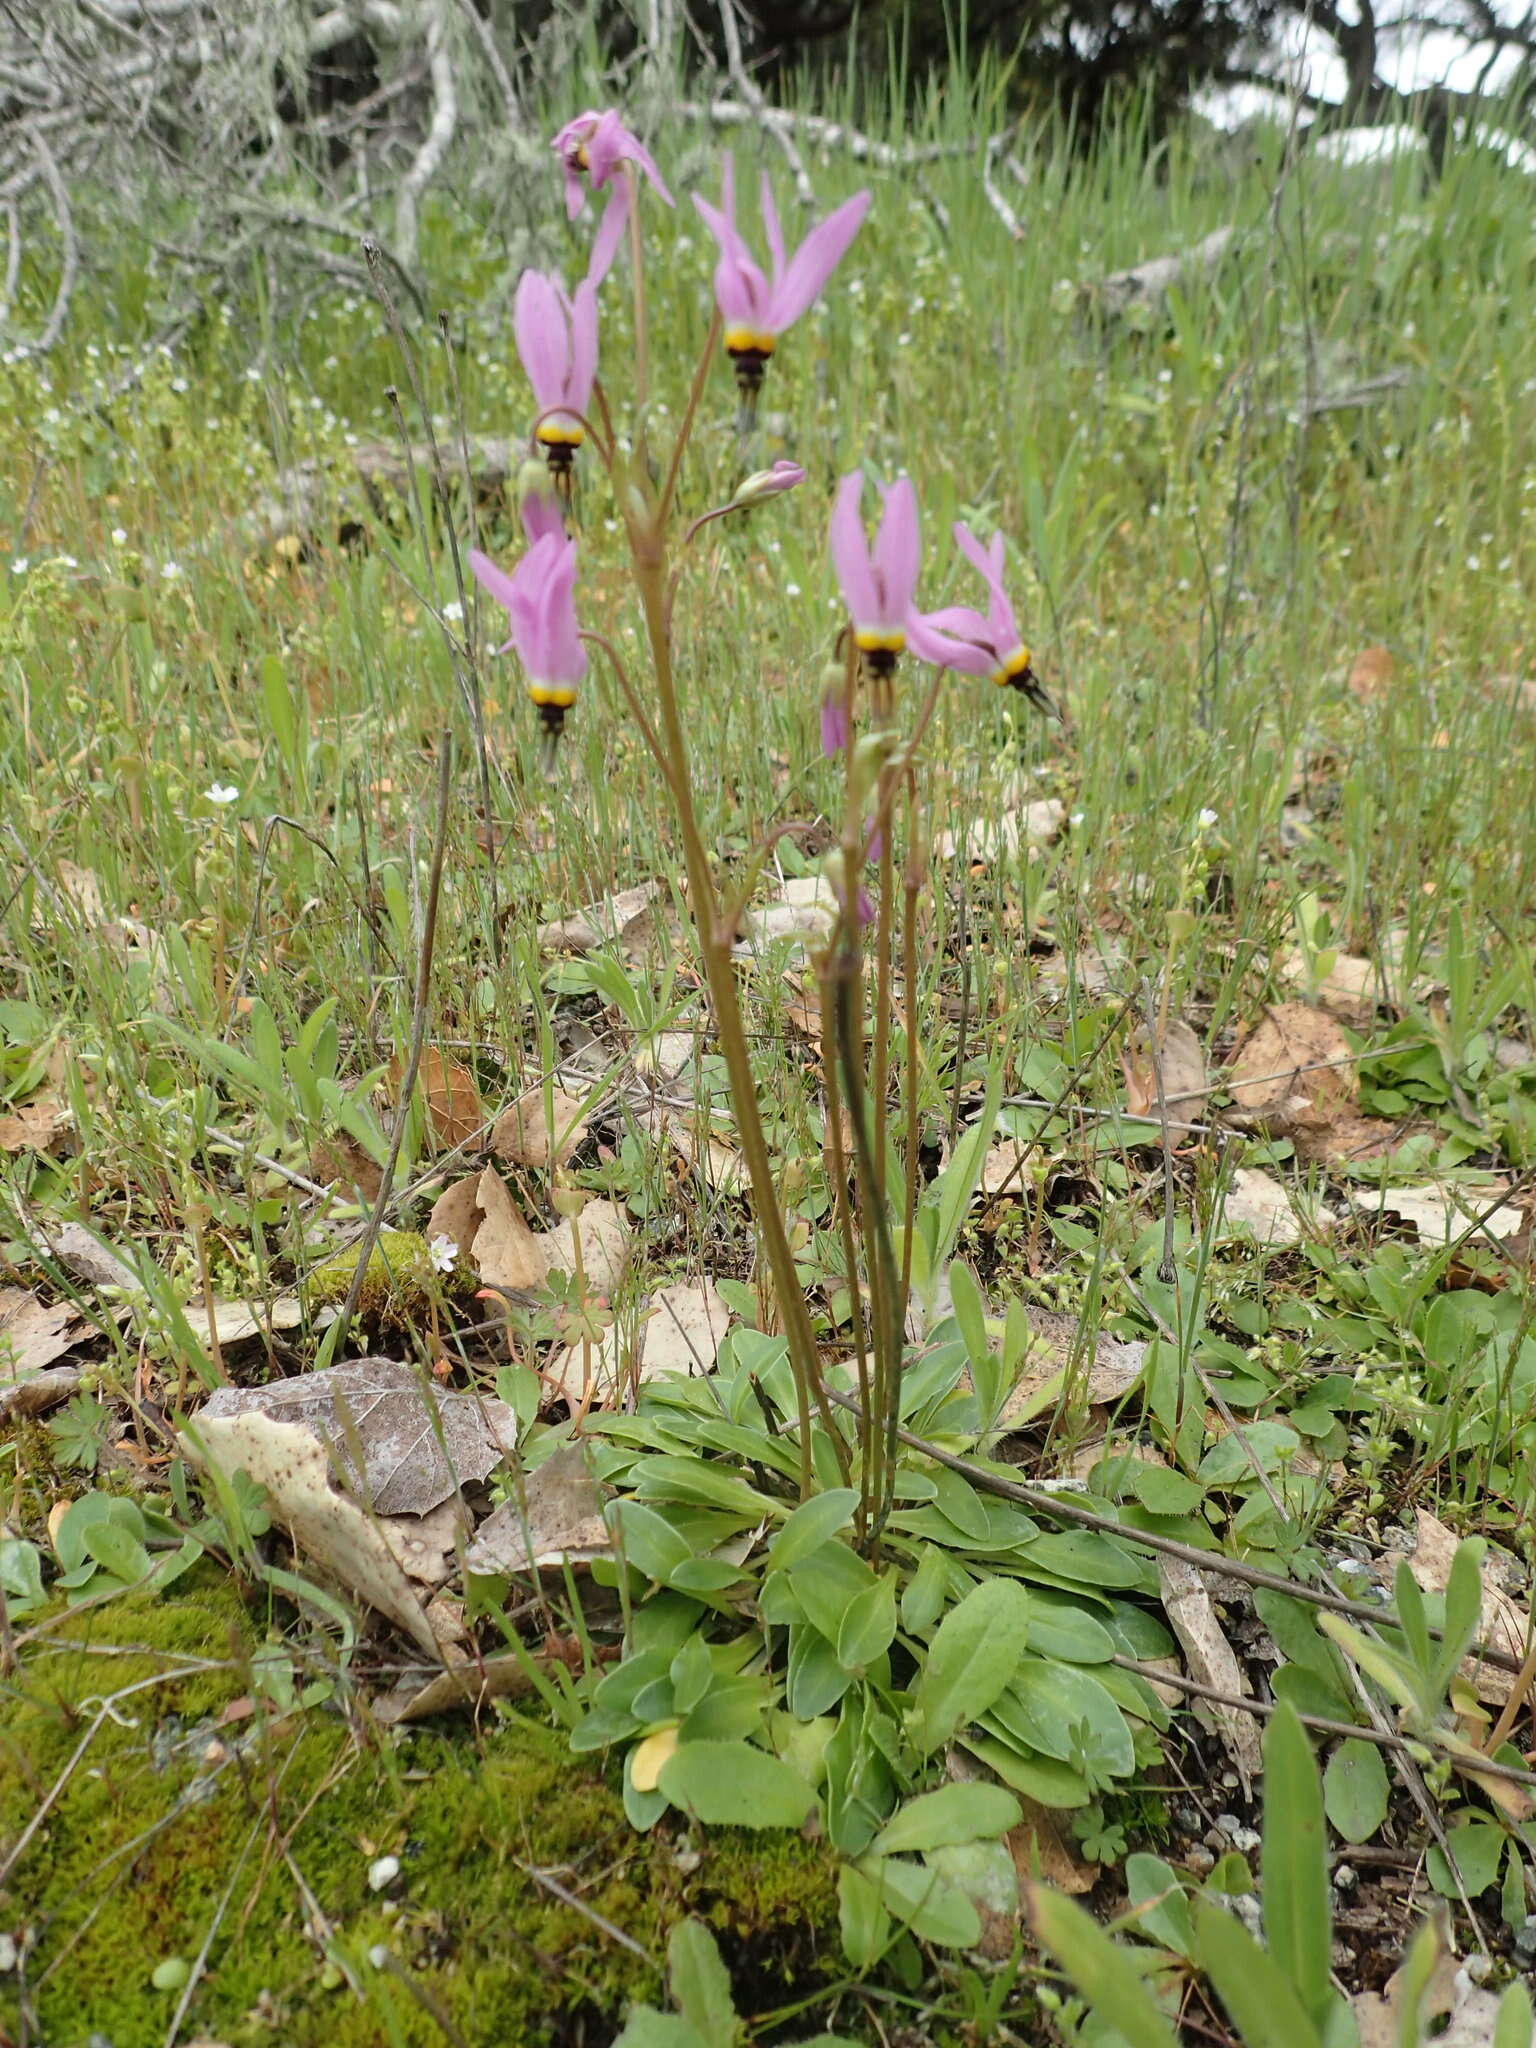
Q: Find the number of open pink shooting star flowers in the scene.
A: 6